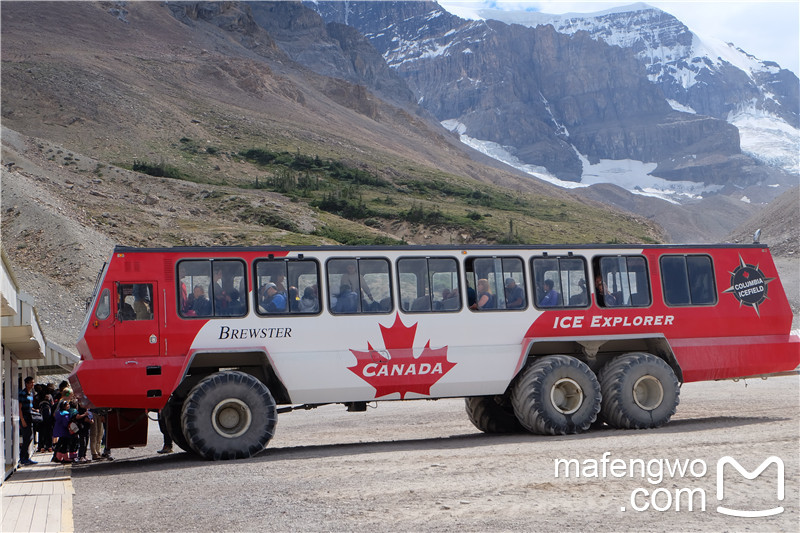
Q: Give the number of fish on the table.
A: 0